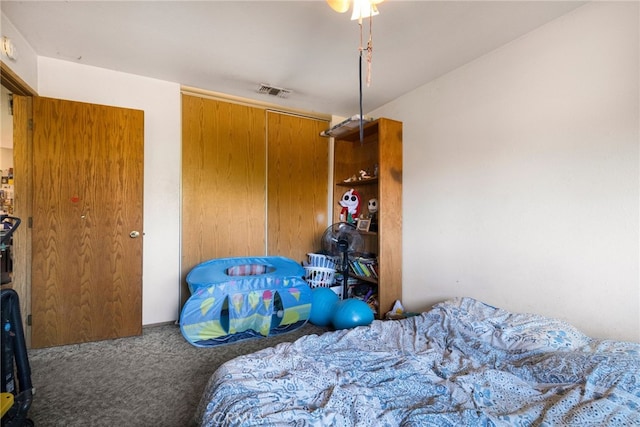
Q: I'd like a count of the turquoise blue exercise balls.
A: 2